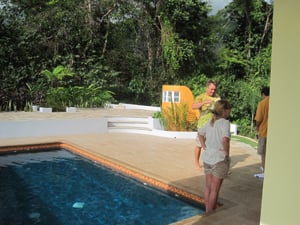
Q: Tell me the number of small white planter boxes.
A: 3